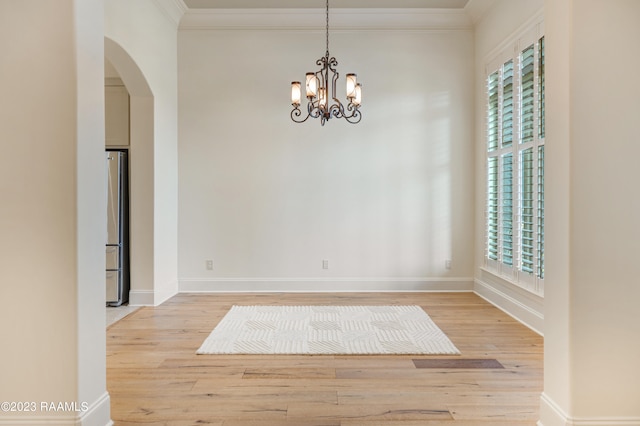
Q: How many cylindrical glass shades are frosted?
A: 5